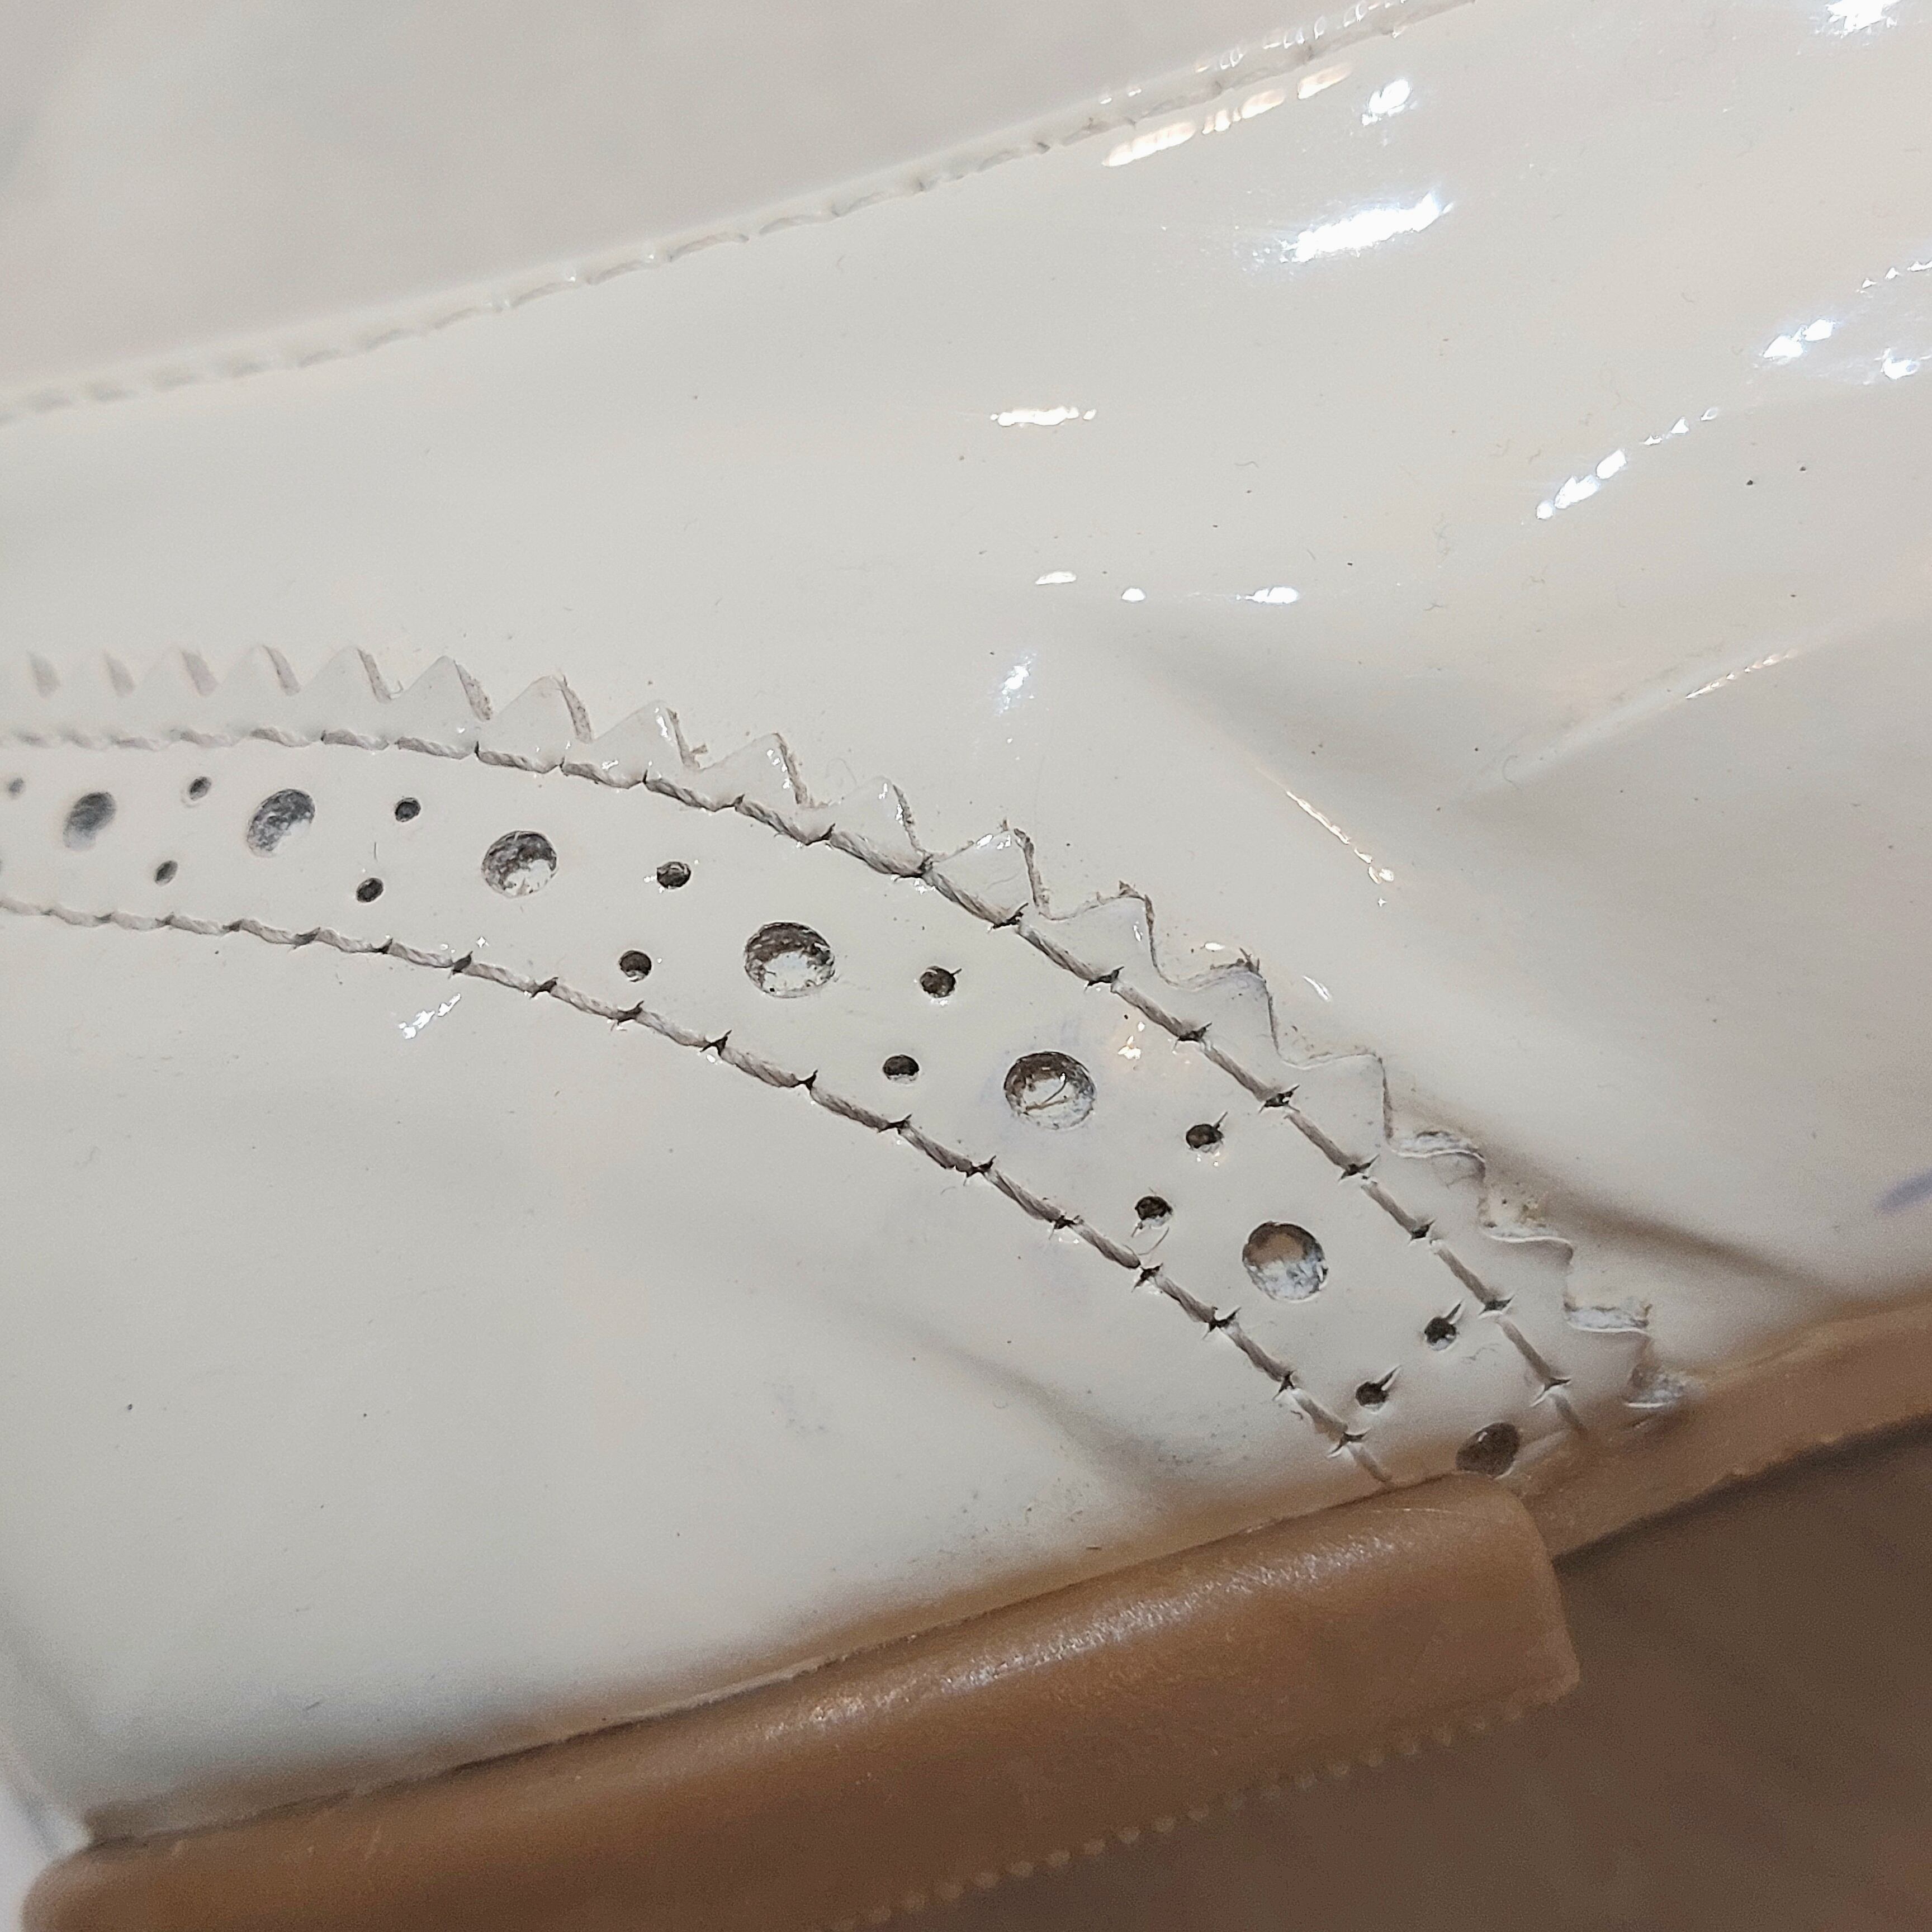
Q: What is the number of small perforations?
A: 13